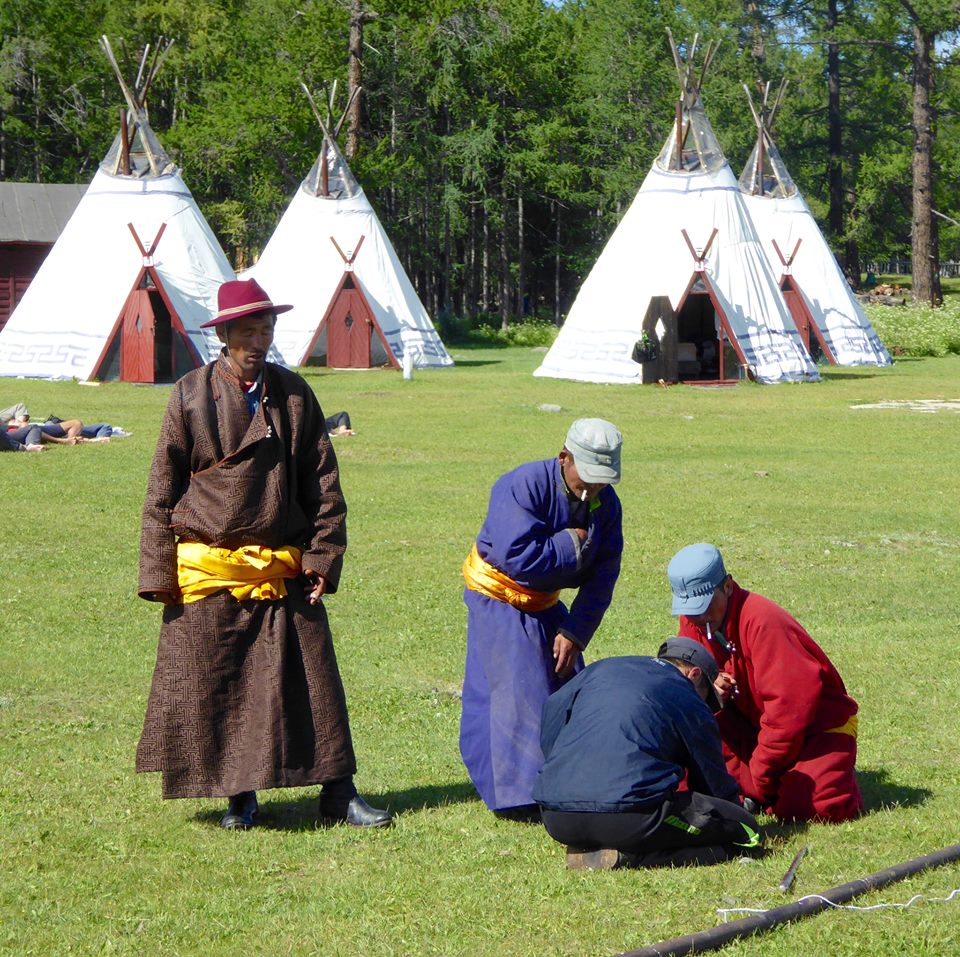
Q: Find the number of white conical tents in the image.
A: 4